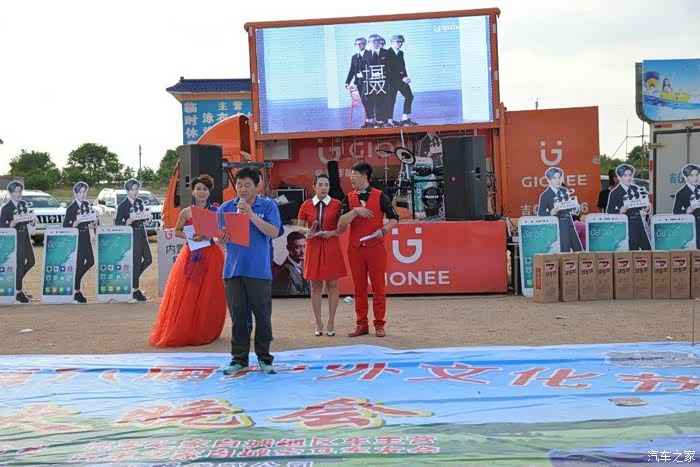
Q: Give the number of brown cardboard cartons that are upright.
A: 9